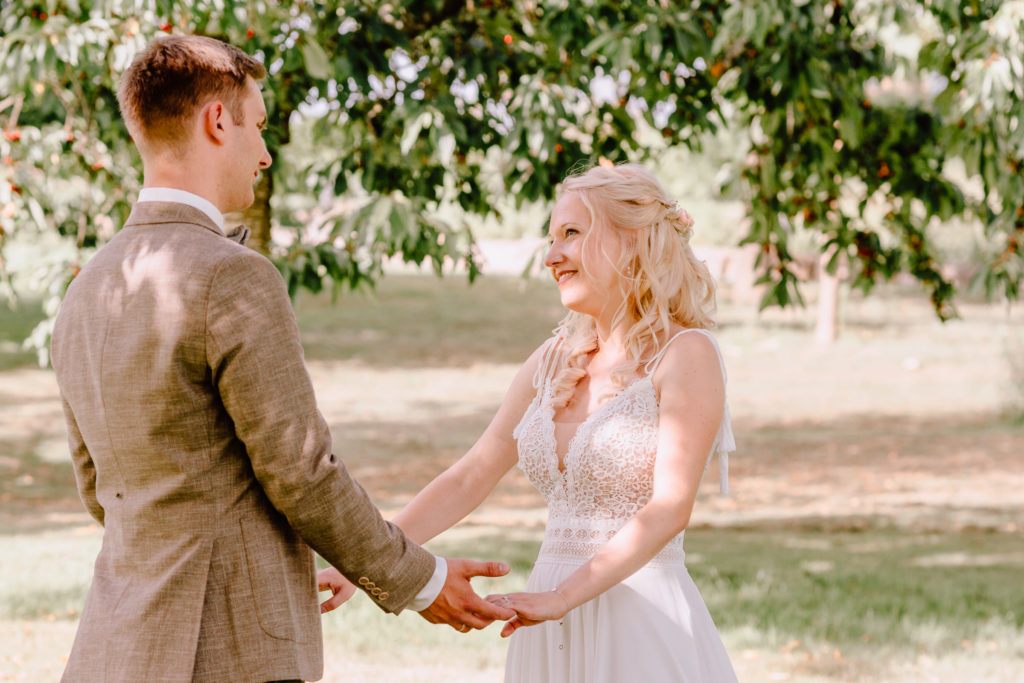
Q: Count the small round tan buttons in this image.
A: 4